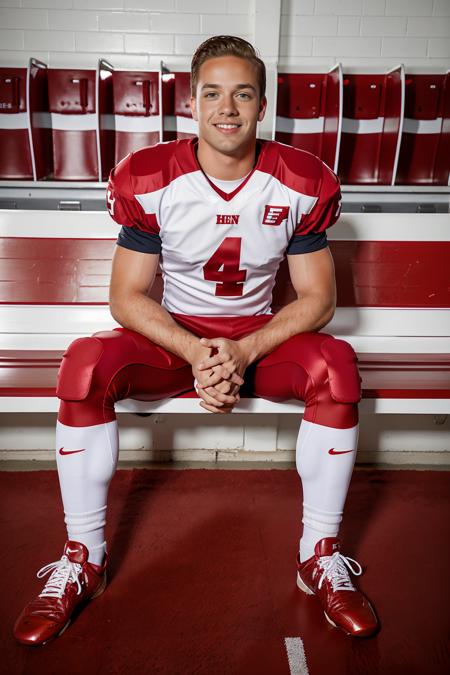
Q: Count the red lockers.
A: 7